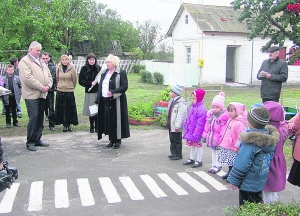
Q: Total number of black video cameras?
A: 1